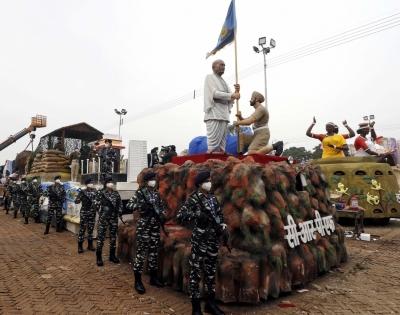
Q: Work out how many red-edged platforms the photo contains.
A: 1